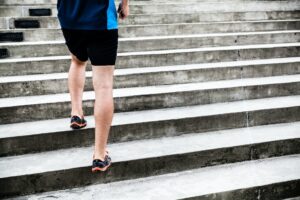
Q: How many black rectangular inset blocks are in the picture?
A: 4